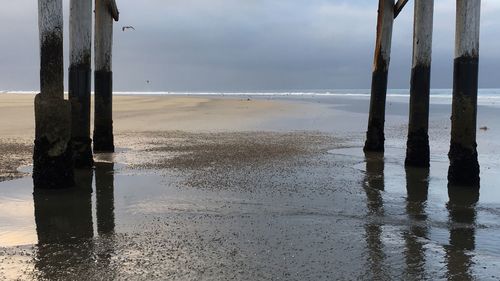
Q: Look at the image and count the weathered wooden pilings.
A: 6